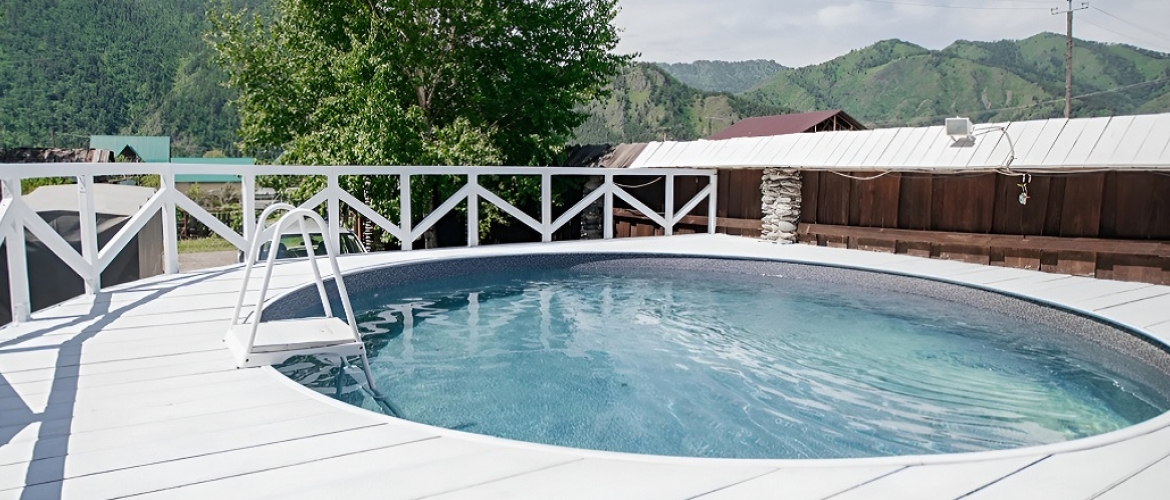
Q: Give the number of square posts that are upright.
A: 11